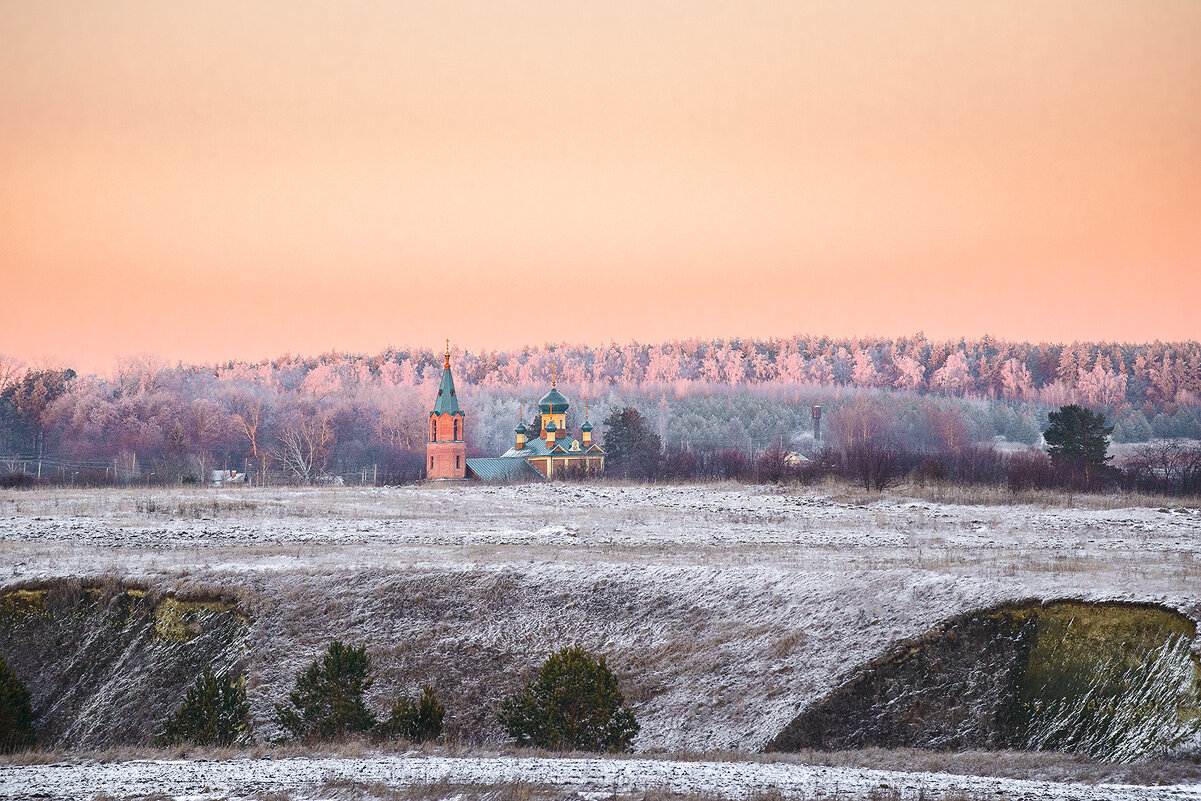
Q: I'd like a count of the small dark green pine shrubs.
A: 5